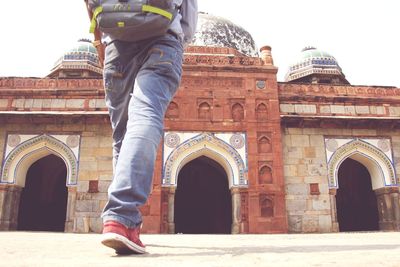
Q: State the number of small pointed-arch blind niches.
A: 7